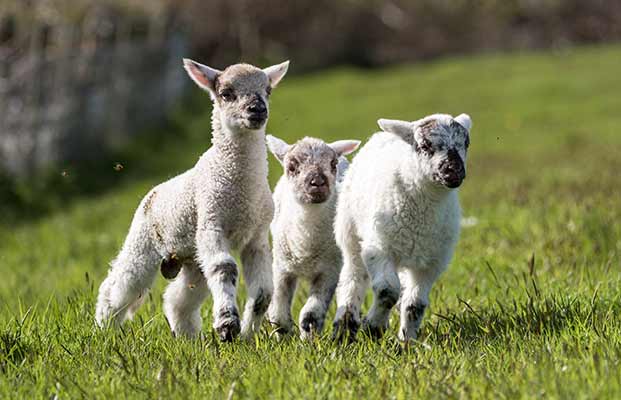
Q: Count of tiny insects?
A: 2